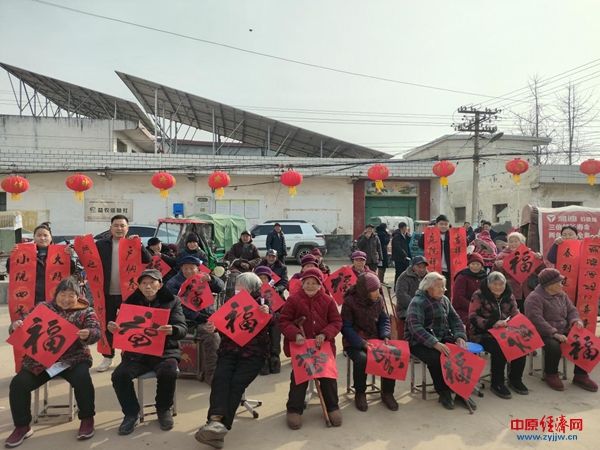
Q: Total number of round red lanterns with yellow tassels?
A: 9